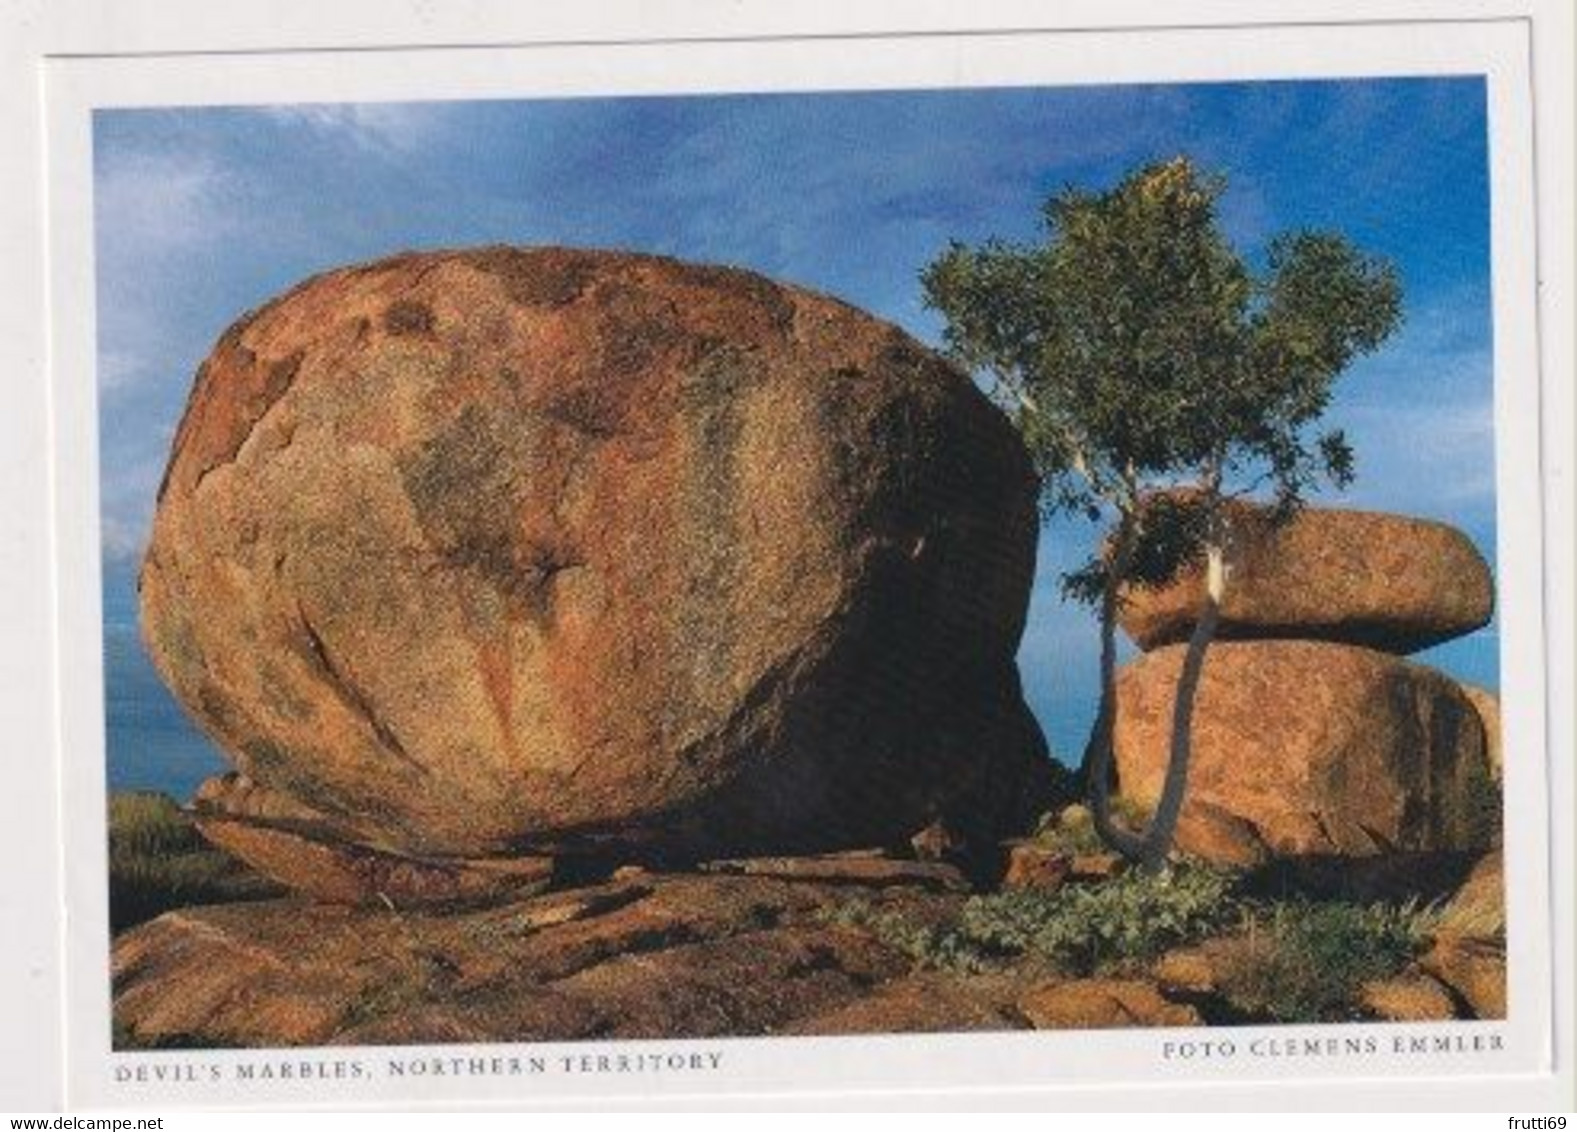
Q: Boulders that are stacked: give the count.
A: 2